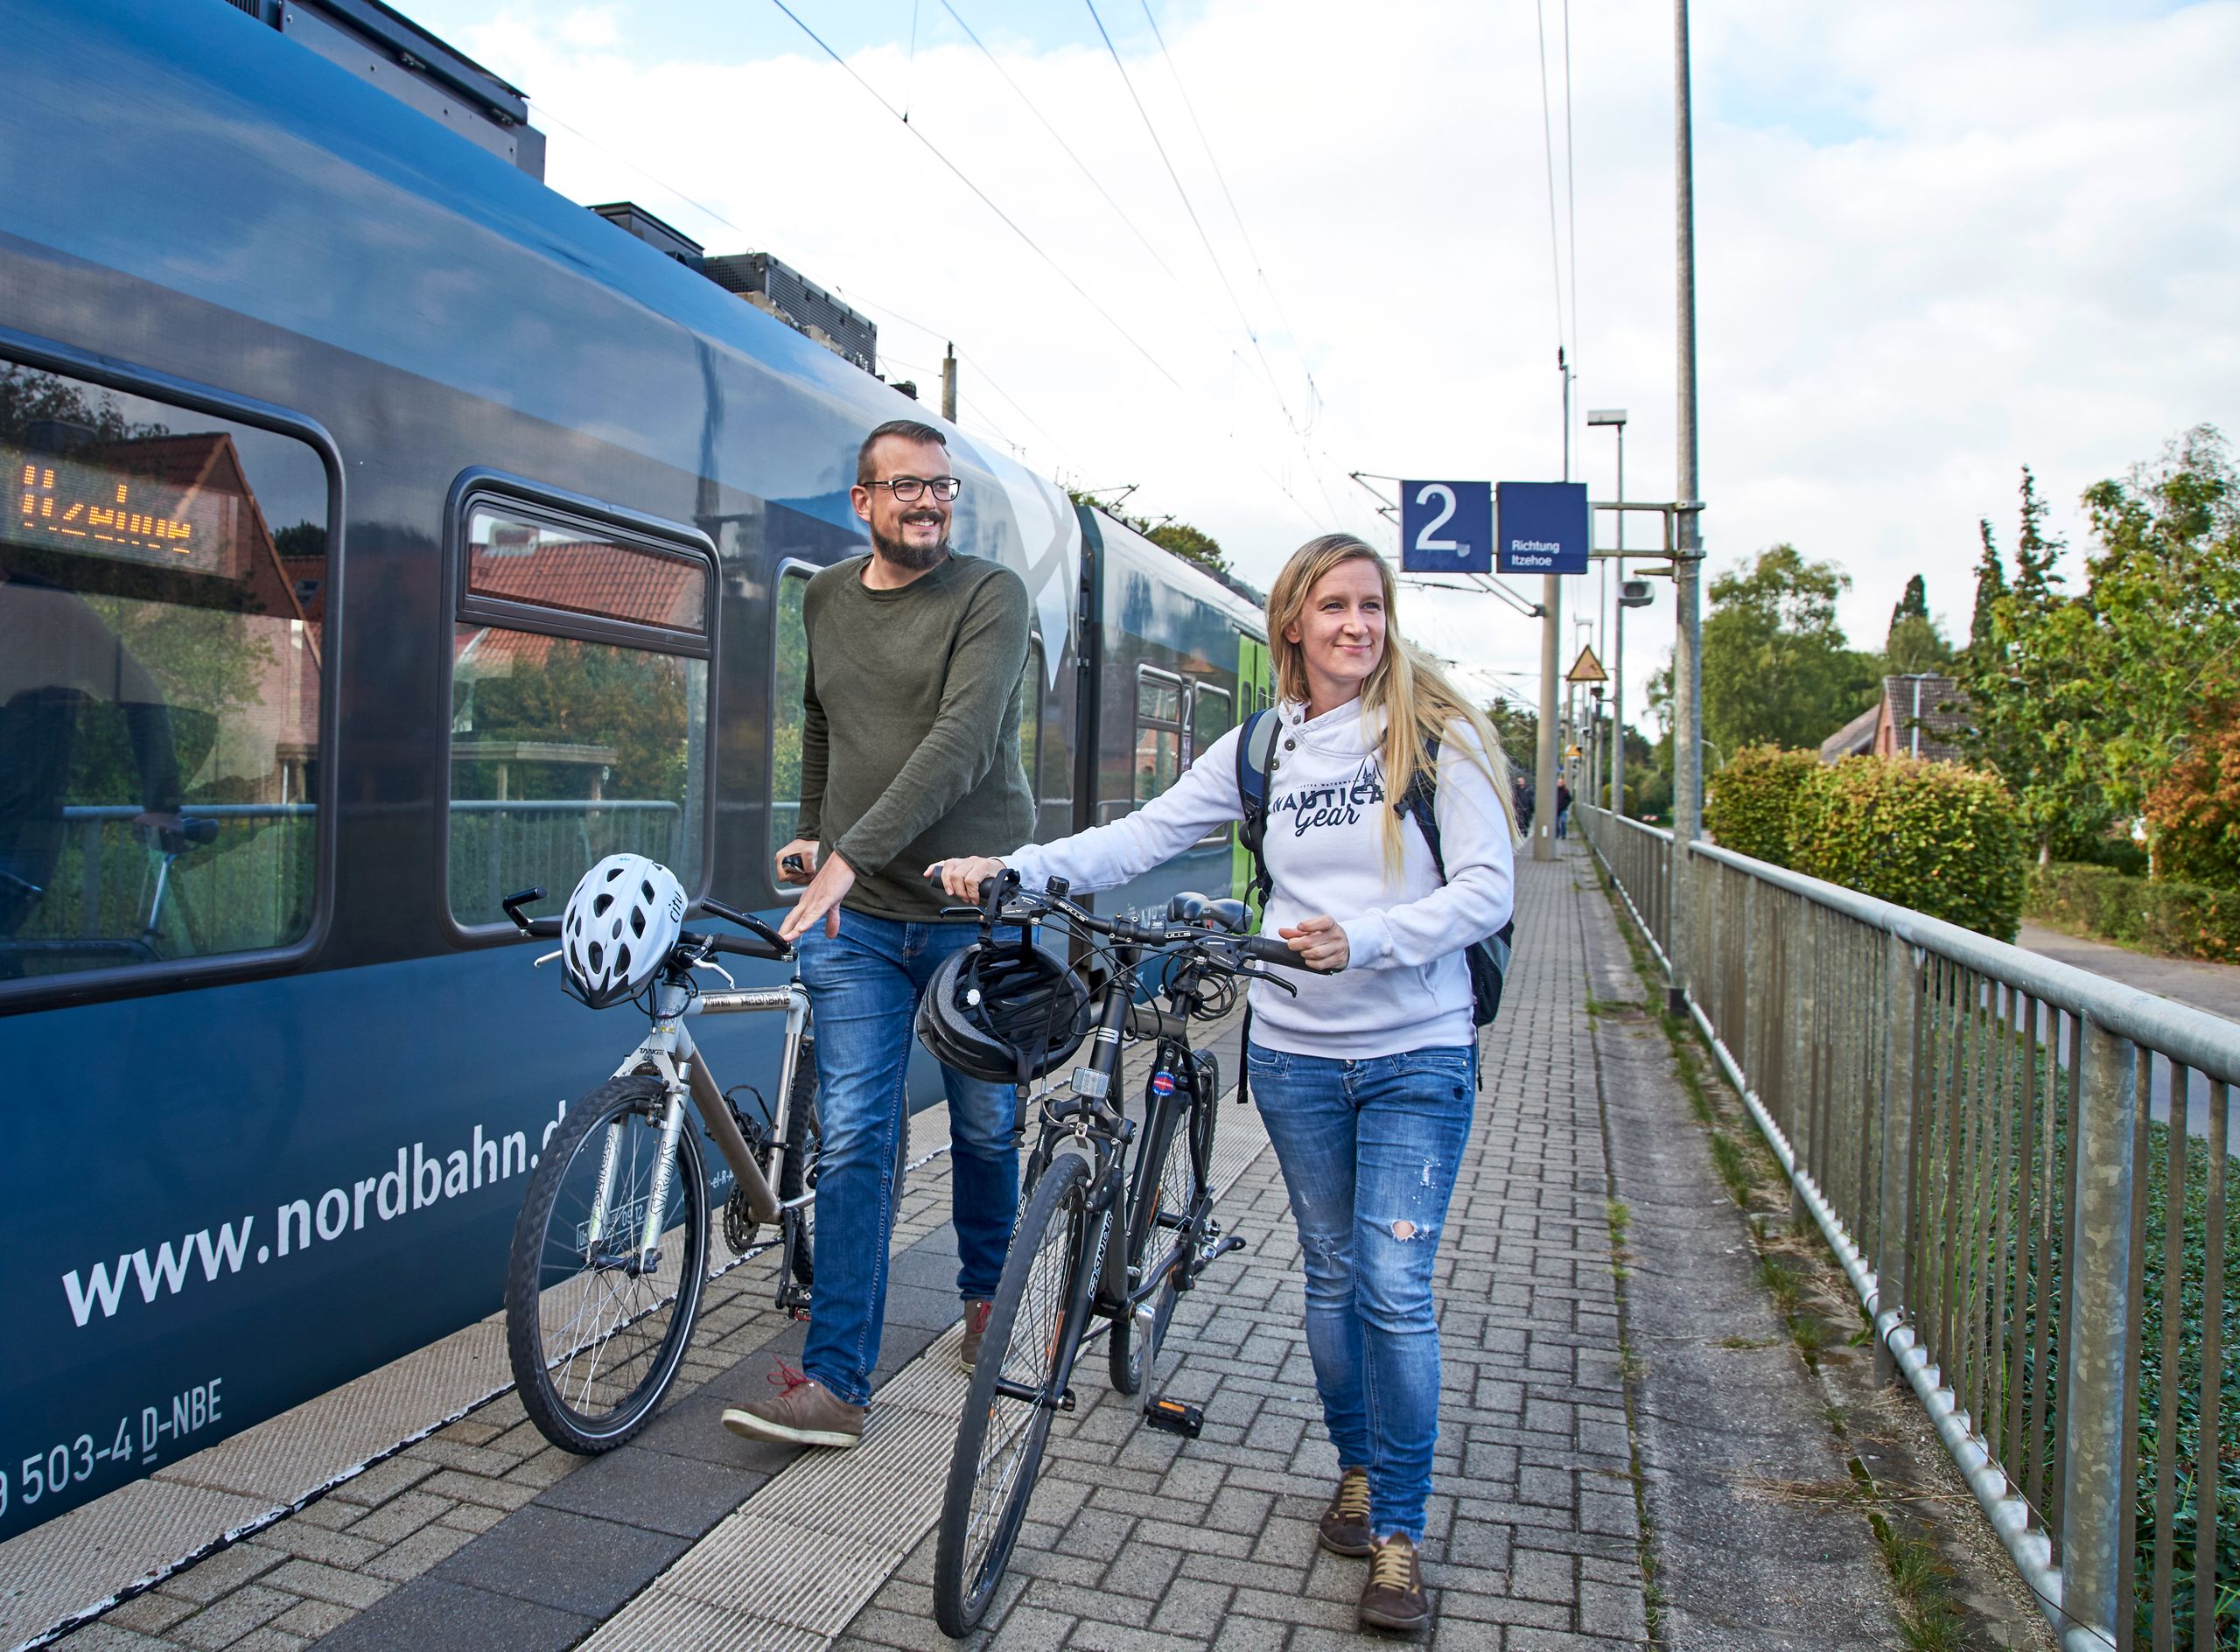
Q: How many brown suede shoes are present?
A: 4